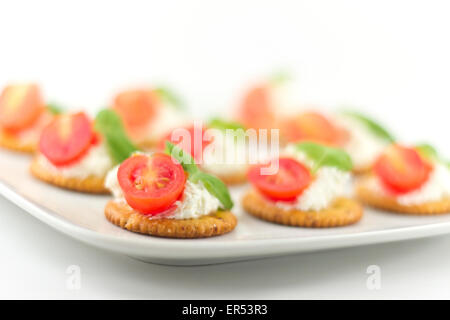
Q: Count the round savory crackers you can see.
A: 9